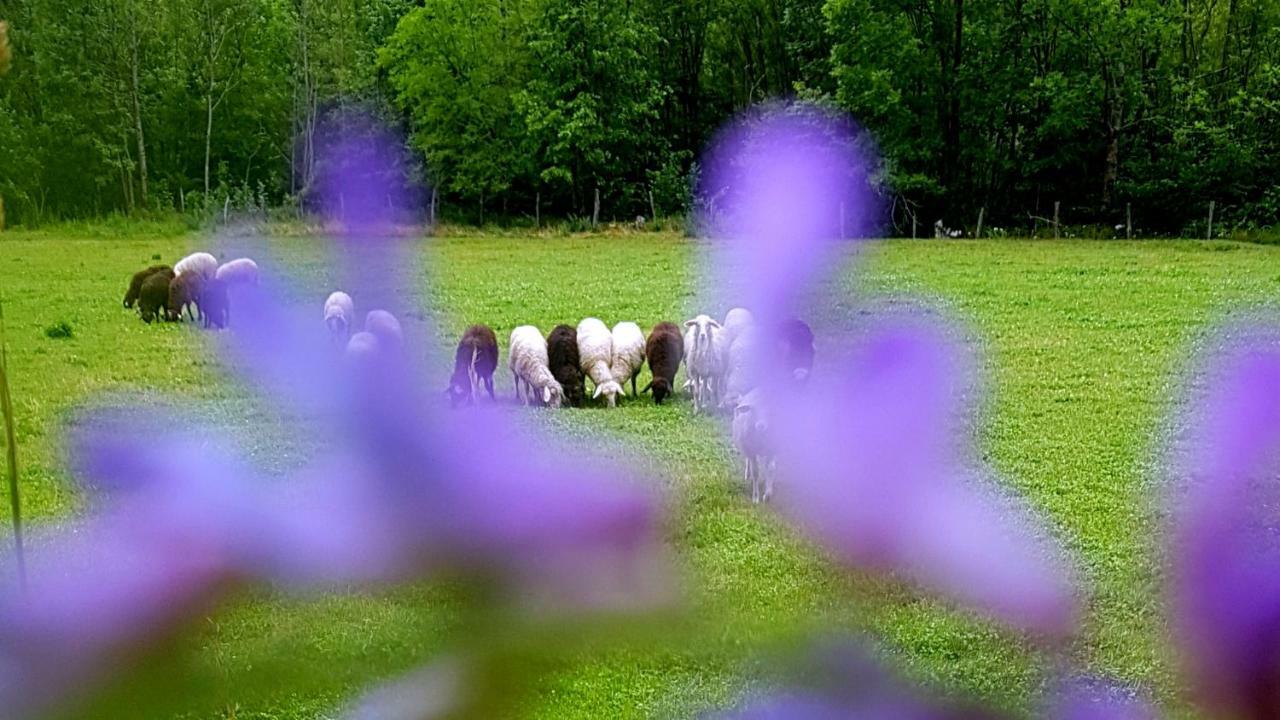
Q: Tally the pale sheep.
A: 12